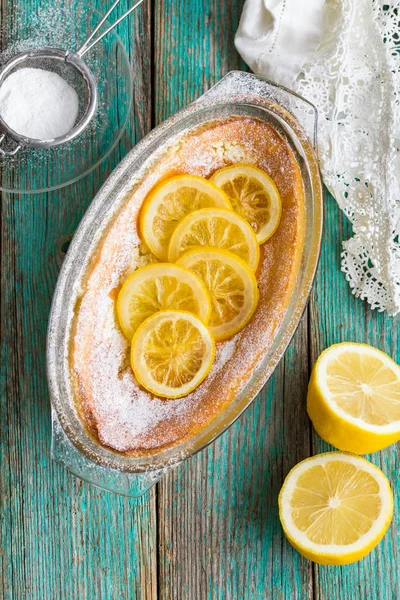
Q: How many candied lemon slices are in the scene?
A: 6